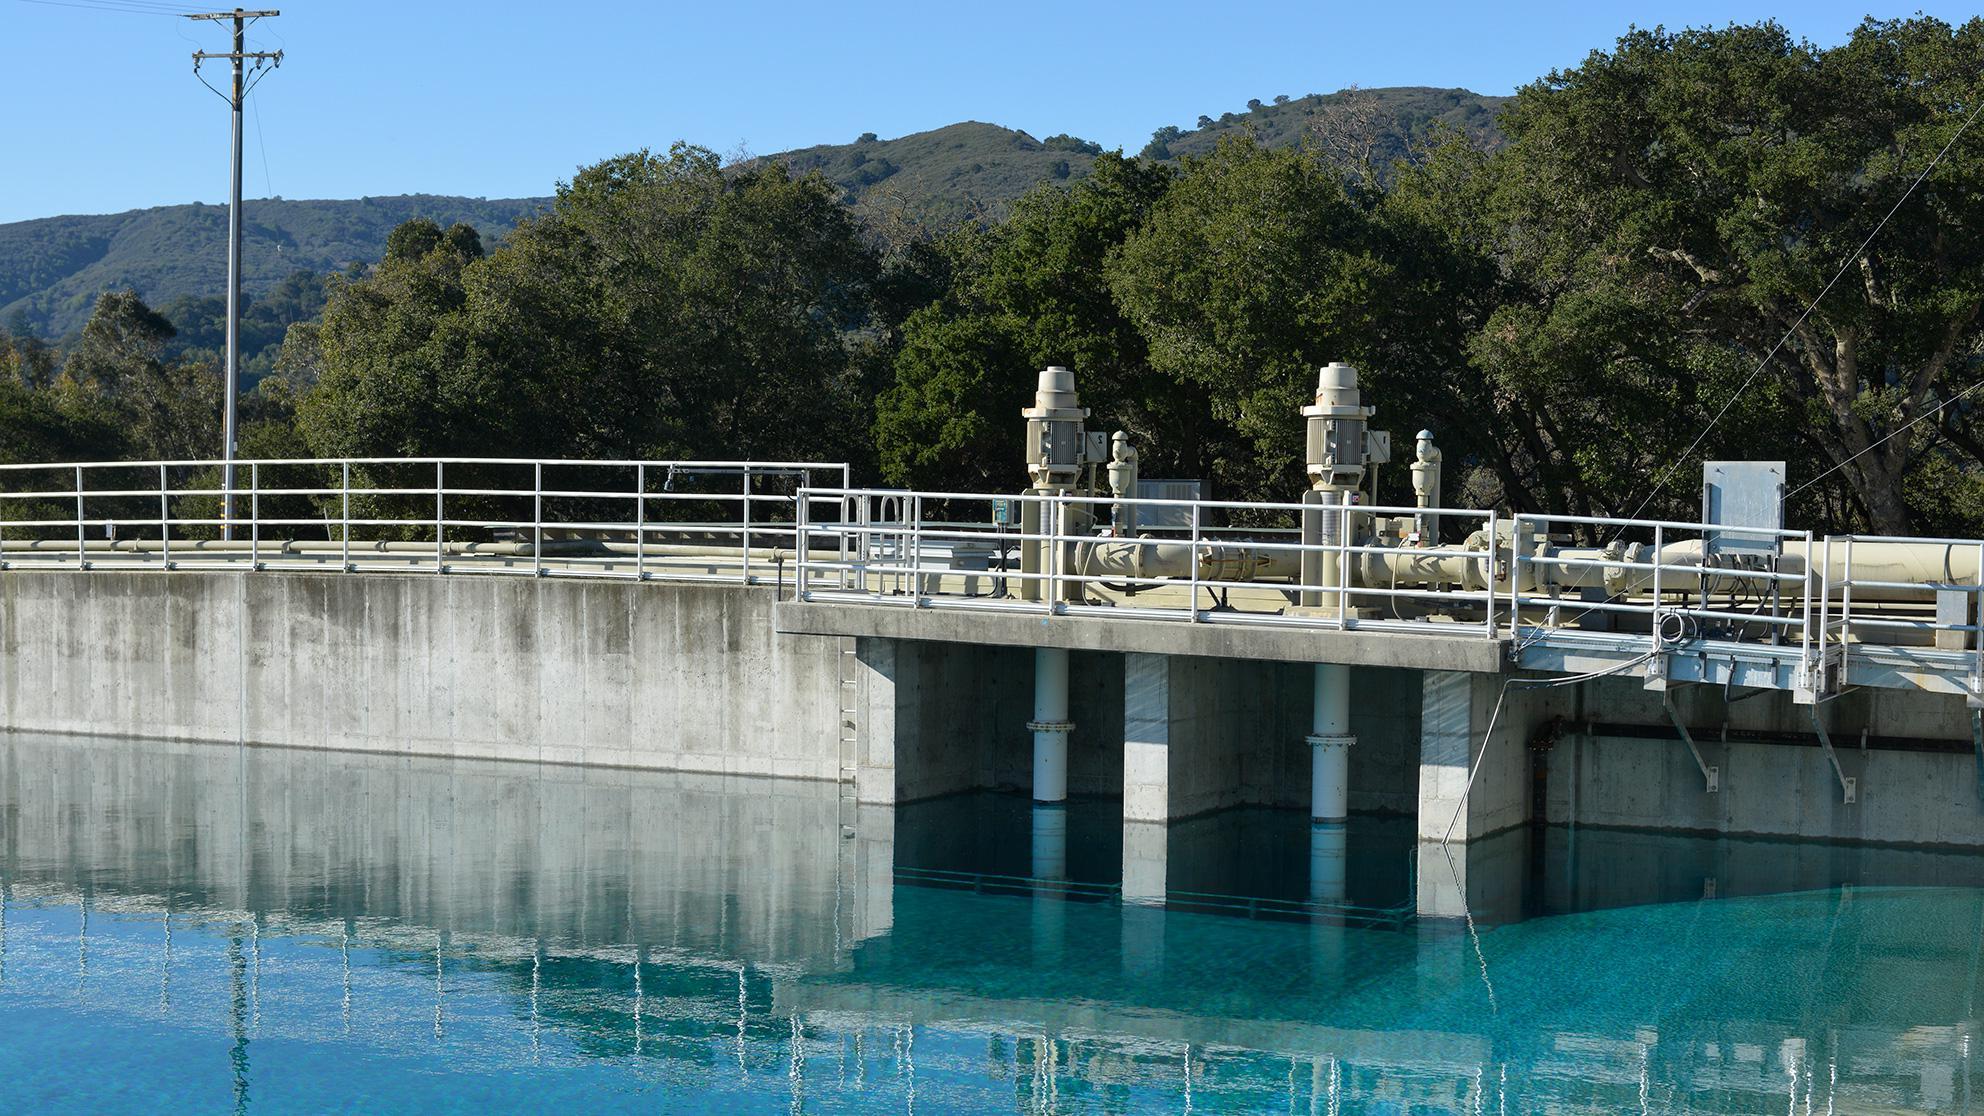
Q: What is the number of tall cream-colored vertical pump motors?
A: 2